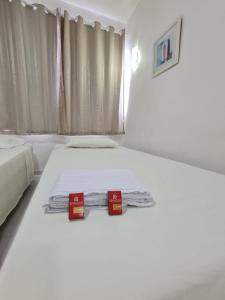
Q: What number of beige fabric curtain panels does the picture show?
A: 2